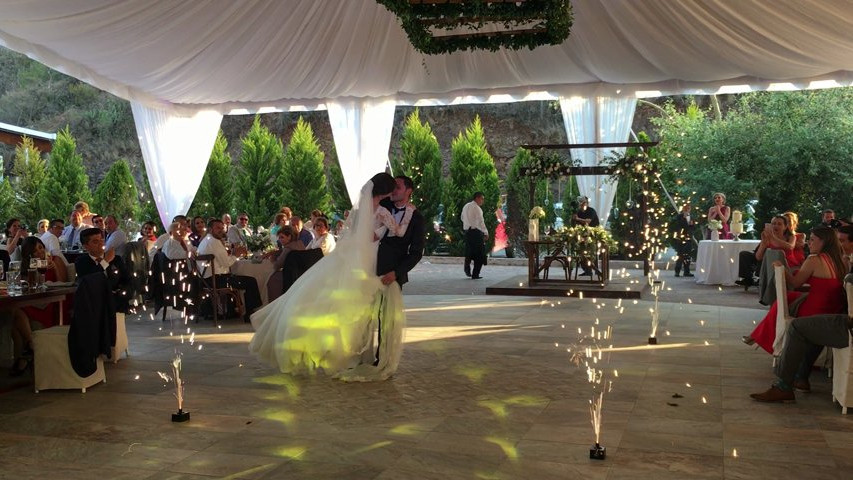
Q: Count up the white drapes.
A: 3